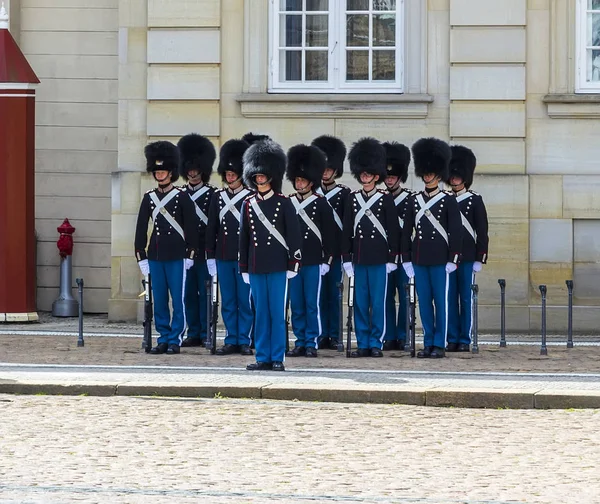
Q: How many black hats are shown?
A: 11